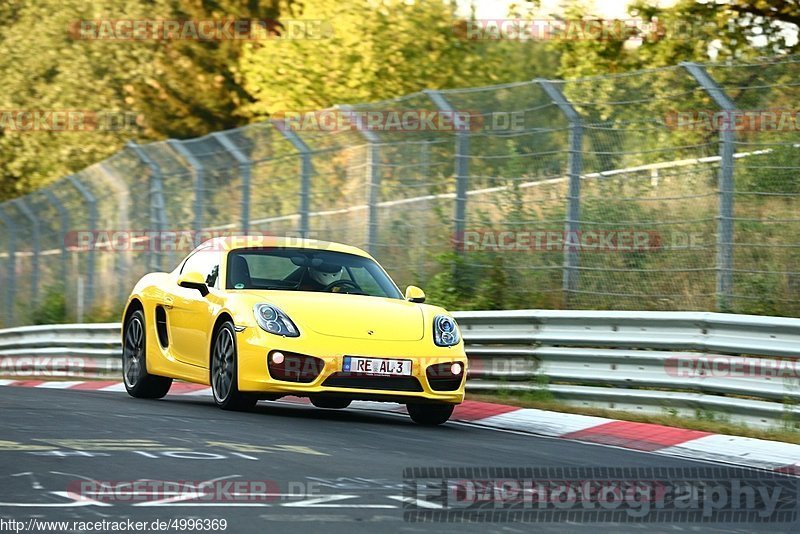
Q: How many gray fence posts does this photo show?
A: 13